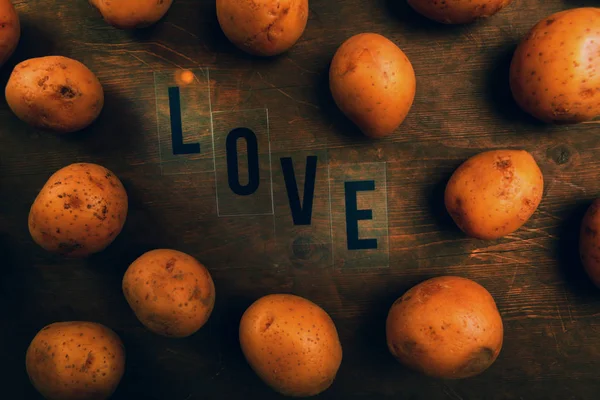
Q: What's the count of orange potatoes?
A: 14